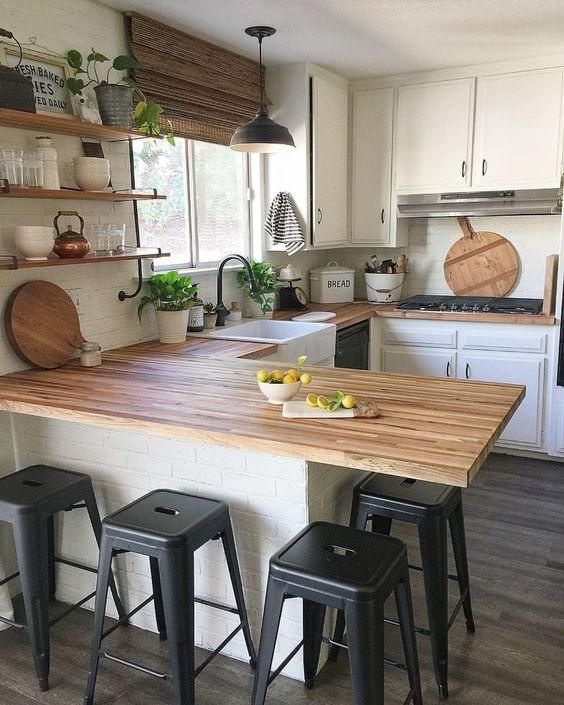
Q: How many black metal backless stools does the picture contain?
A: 4